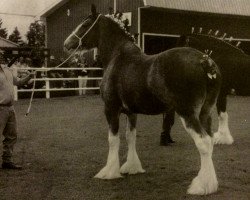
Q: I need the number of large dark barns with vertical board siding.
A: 1